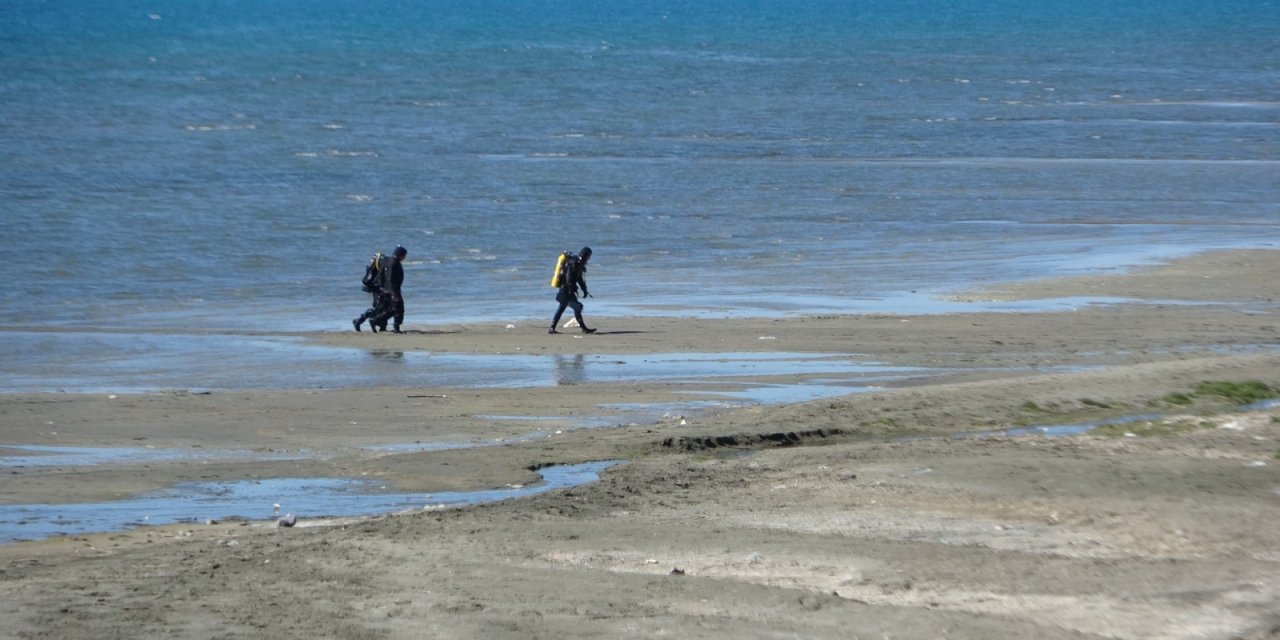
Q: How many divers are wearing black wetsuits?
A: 3